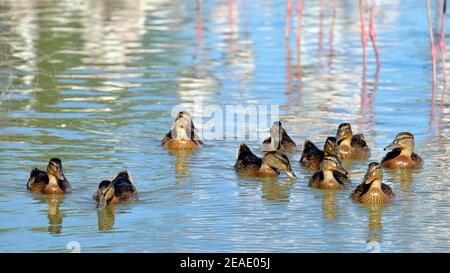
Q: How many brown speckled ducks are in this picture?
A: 10